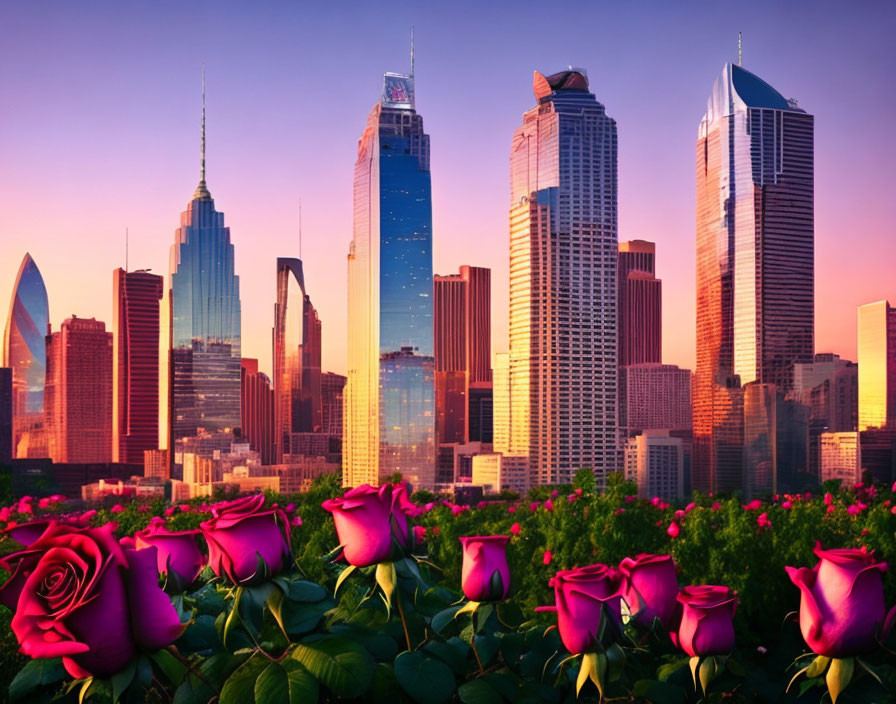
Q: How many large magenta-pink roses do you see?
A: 9